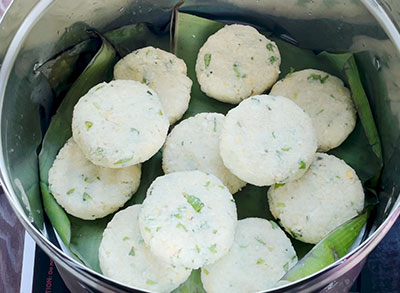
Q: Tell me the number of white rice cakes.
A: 11